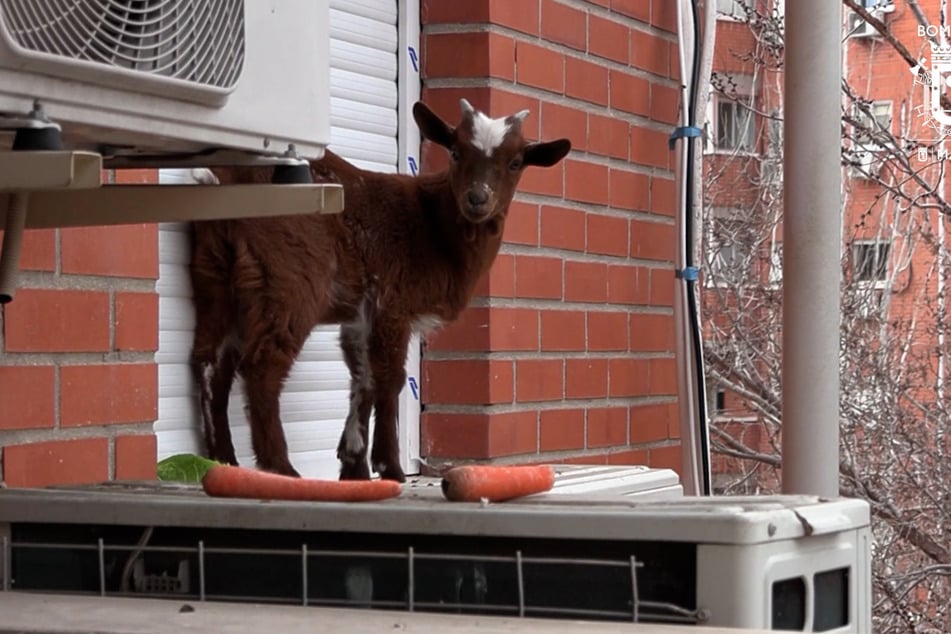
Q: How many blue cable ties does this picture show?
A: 2